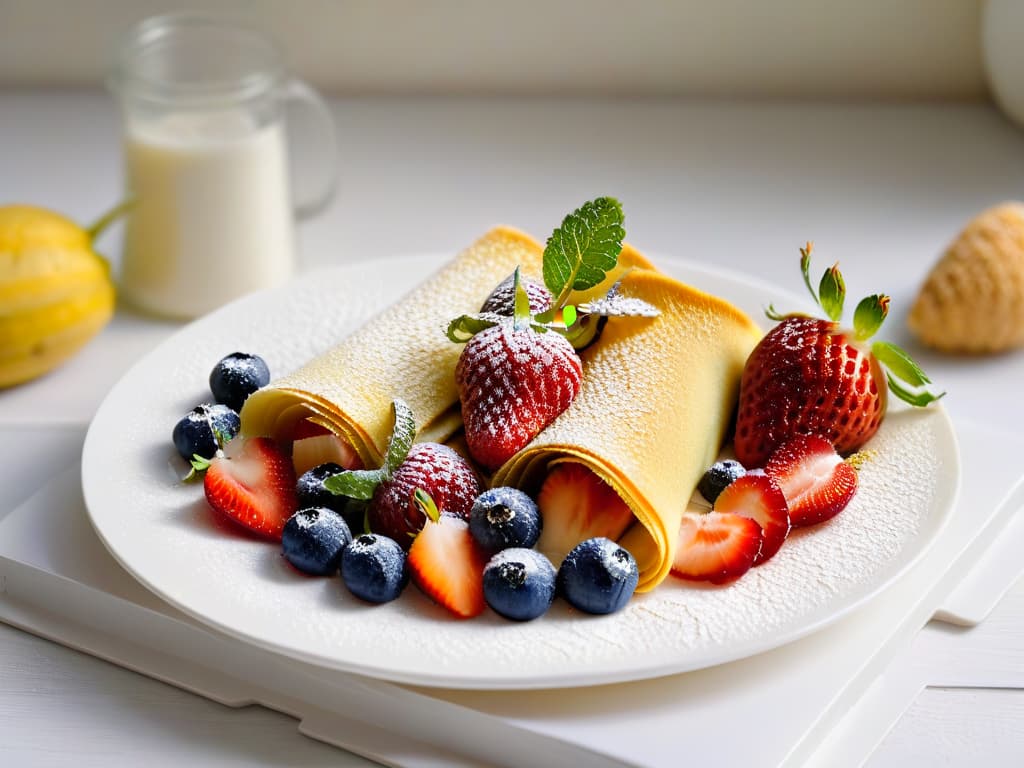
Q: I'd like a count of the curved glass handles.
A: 1